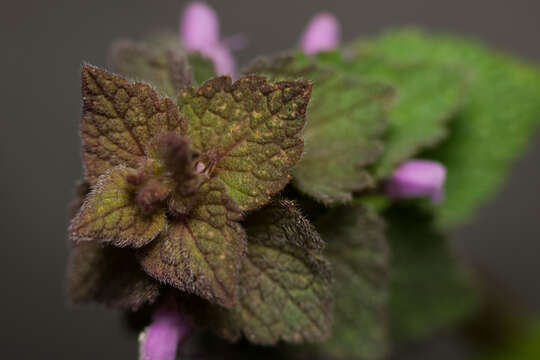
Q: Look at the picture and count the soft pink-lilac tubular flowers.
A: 4